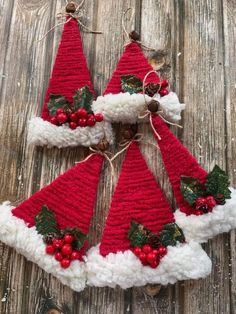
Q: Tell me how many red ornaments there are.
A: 5